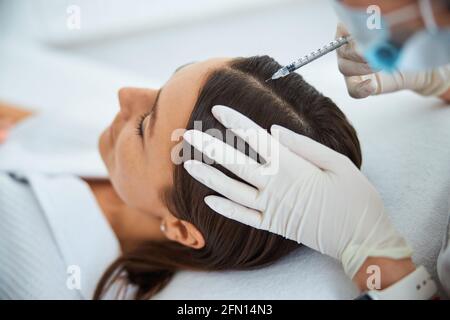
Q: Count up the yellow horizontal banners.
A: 0